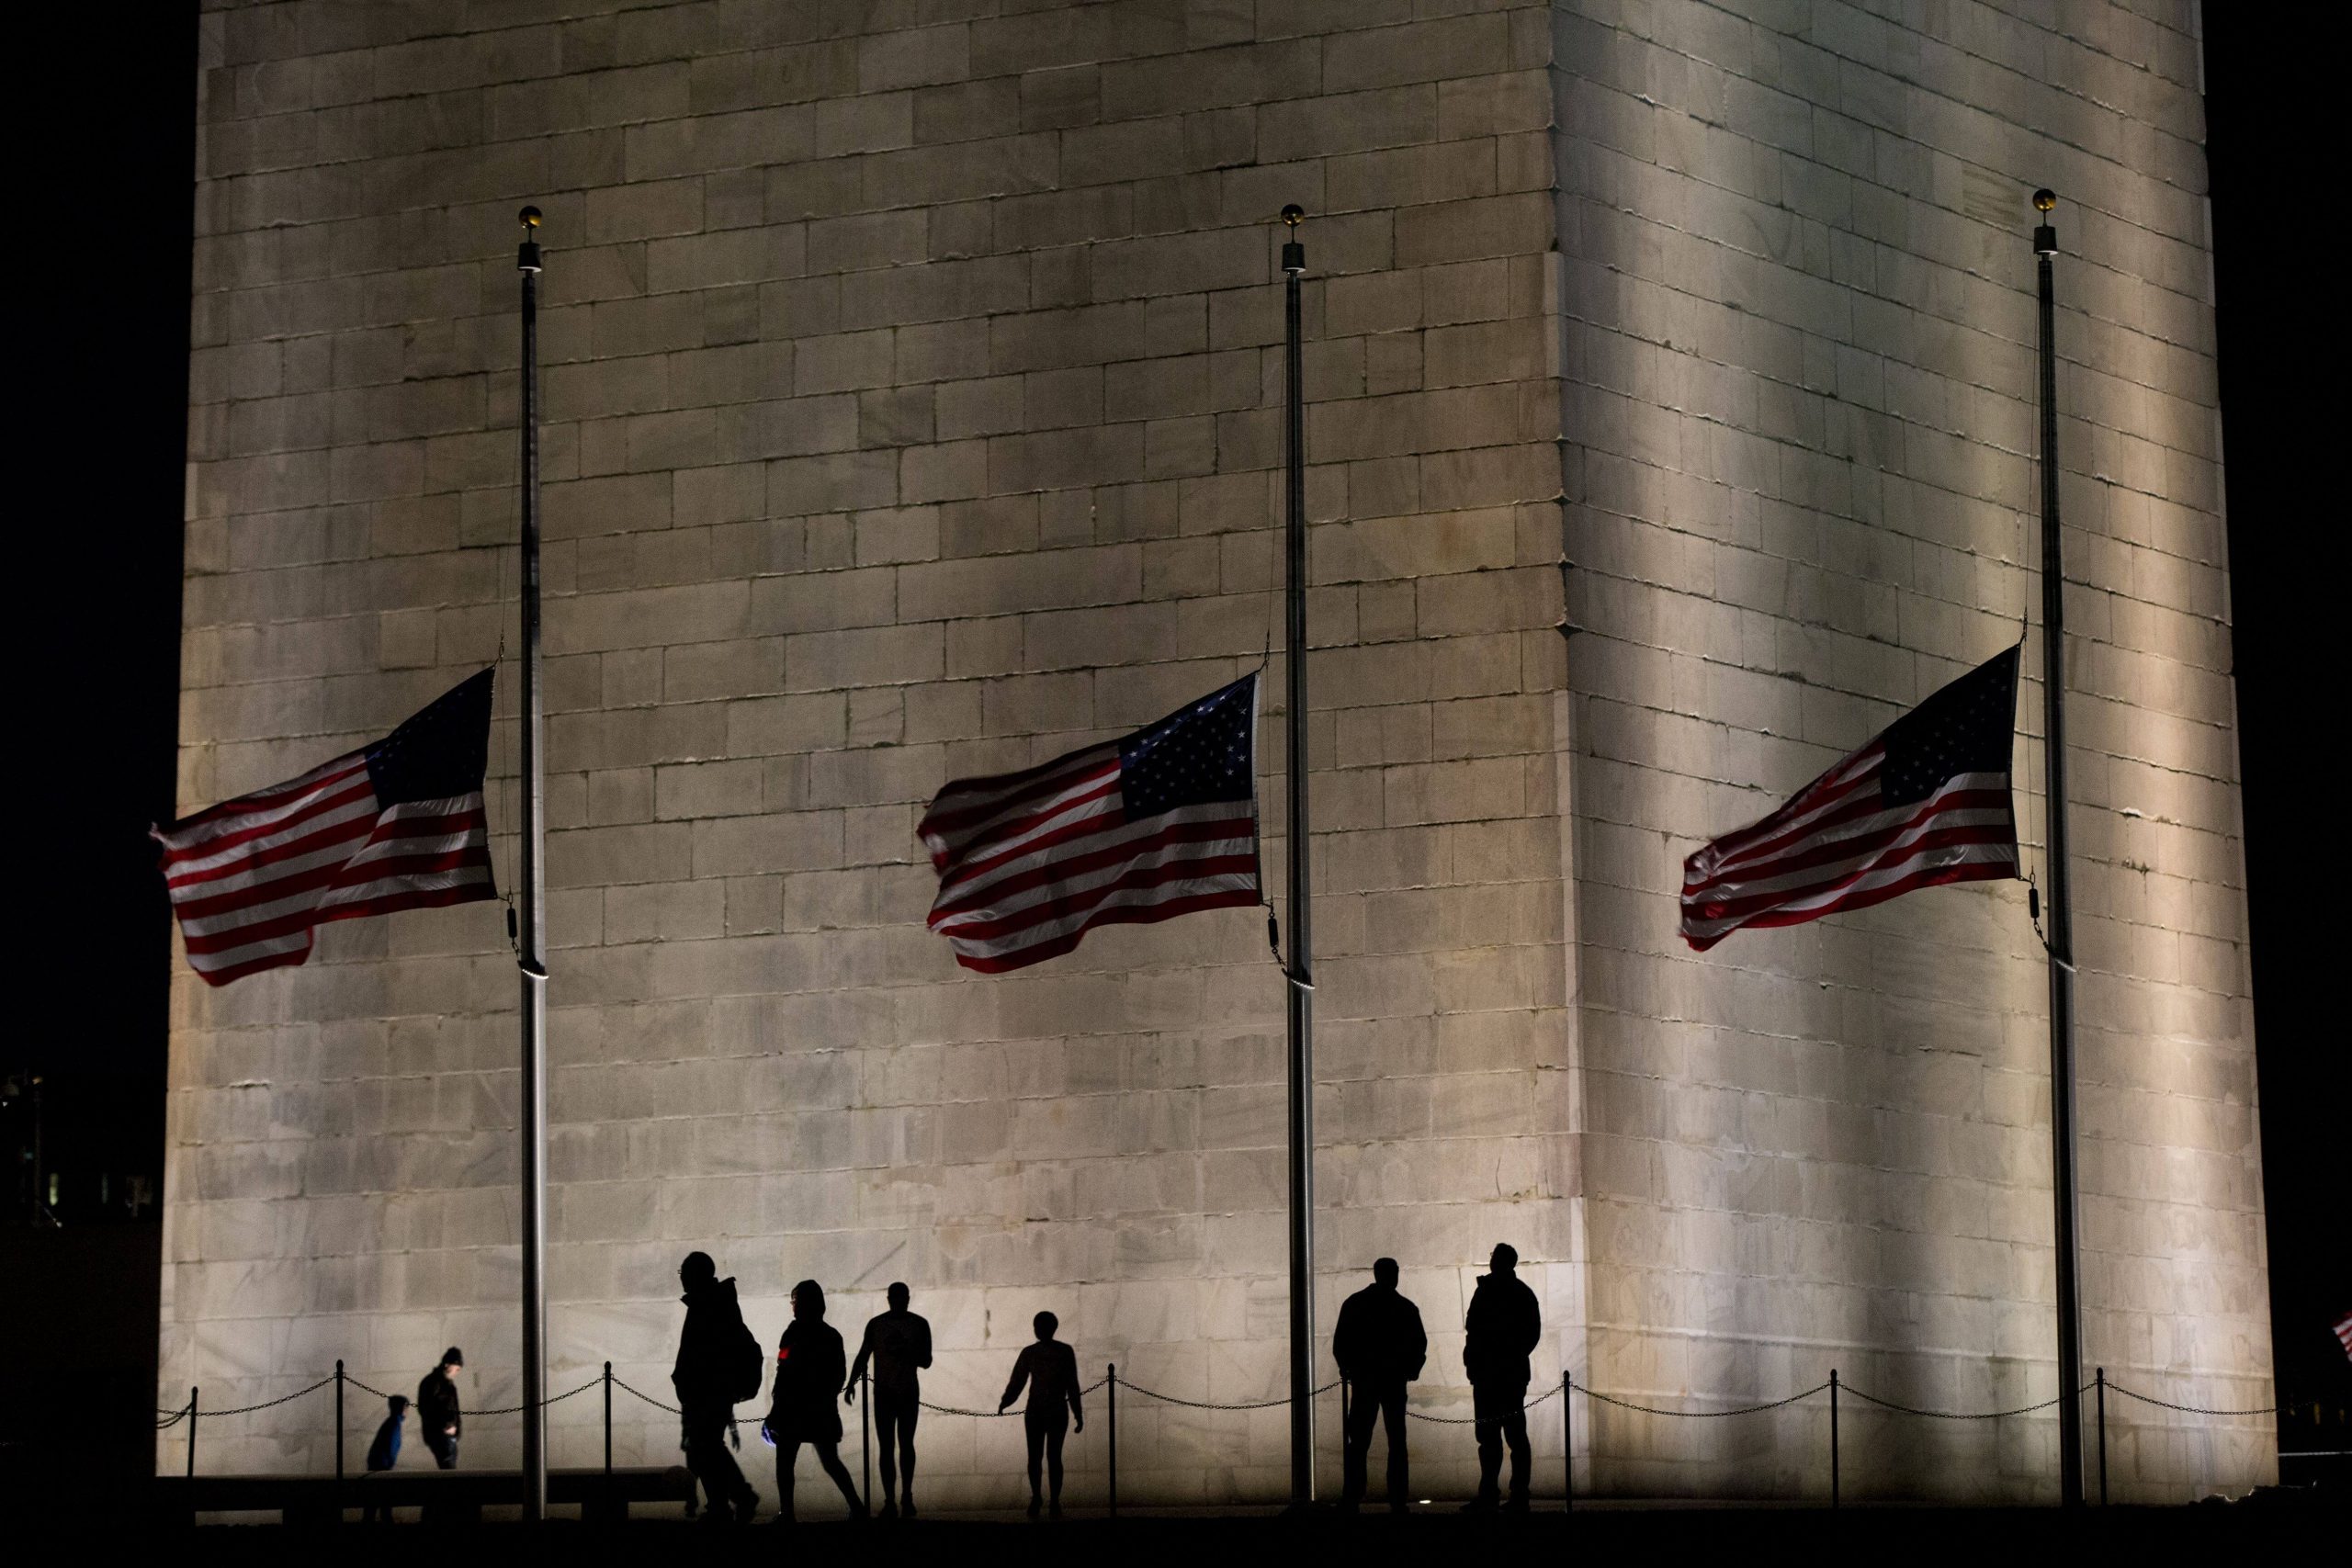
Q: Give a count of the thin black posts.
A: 9